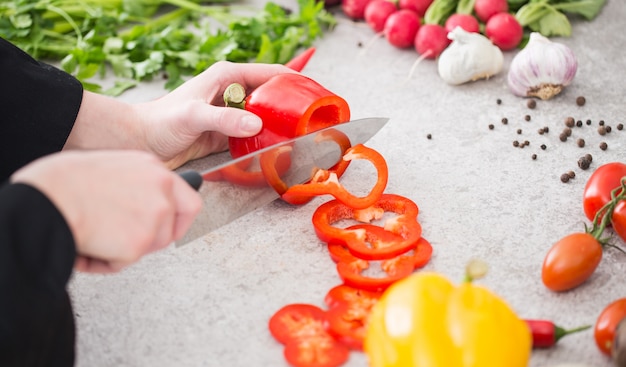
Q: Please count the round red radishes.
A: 8